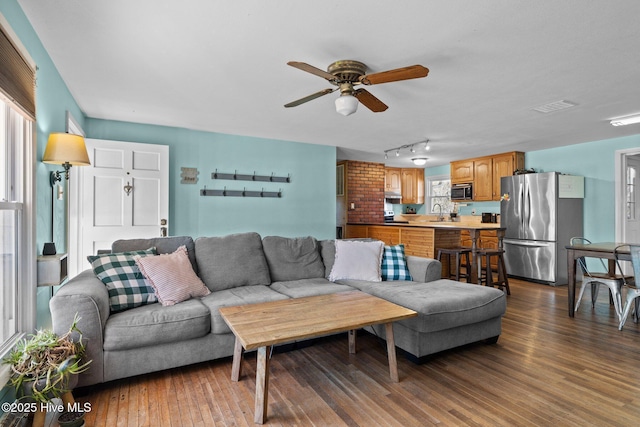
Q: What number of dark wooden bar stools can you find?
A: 2